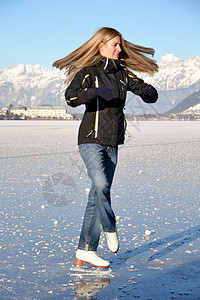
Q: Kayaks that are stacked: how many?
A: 0